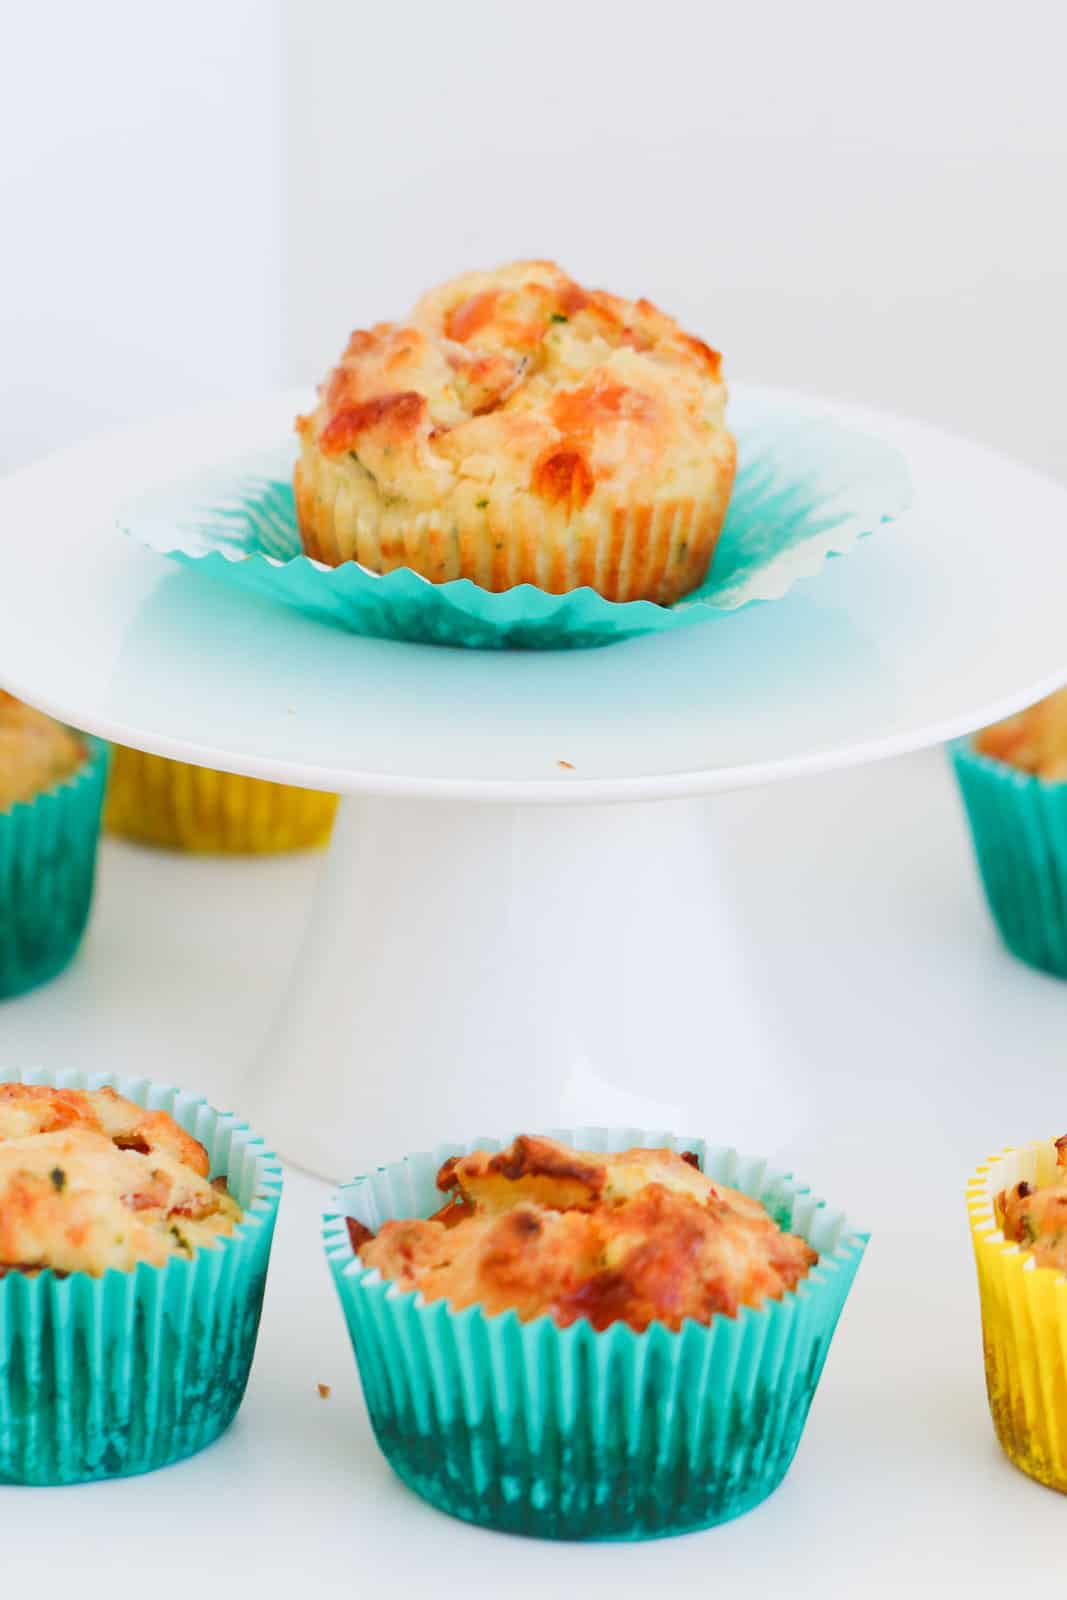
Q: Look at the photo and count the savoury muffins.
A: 7